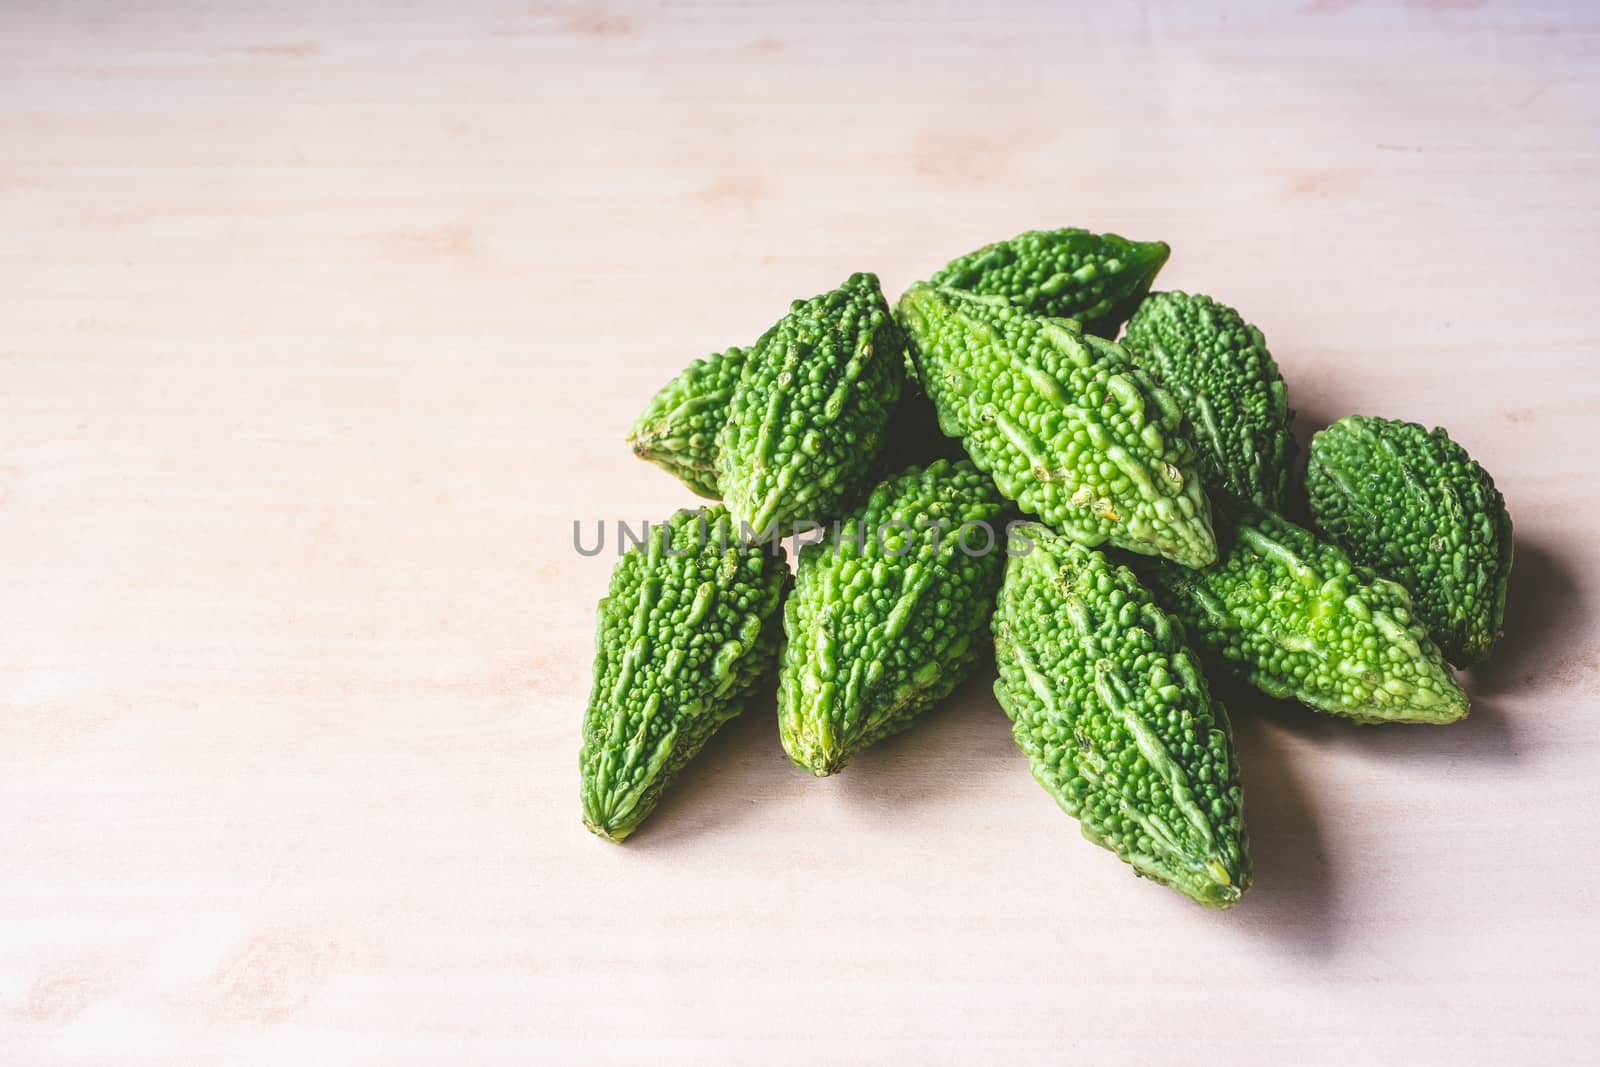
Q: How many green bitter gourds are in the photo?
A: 10